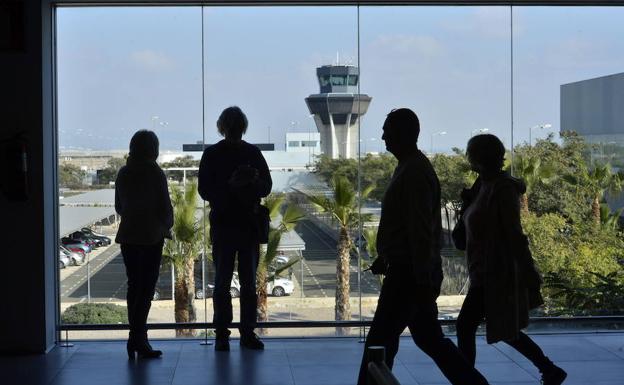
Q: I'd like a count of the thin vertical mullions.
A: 3